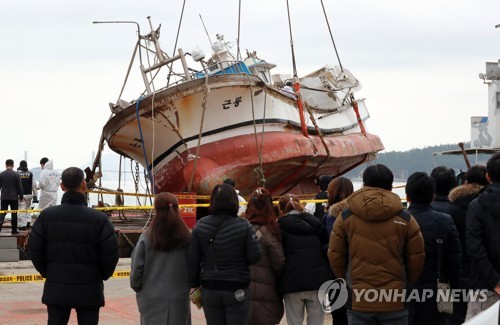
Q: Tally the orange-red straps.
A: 2